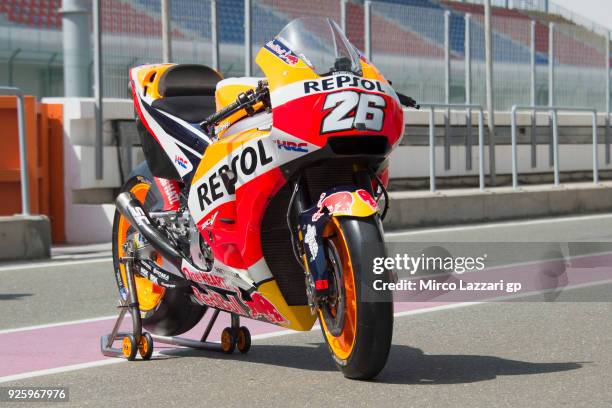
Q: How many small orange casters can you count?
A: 4